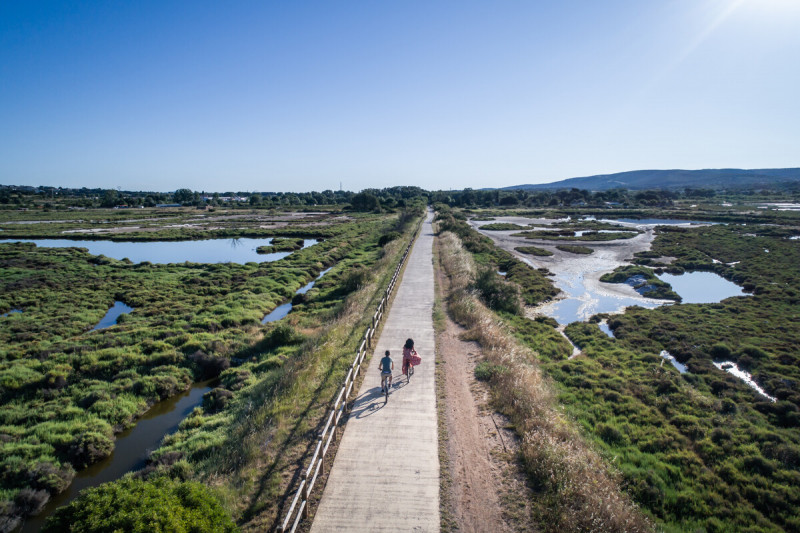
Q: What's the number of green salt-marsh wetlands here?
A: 2